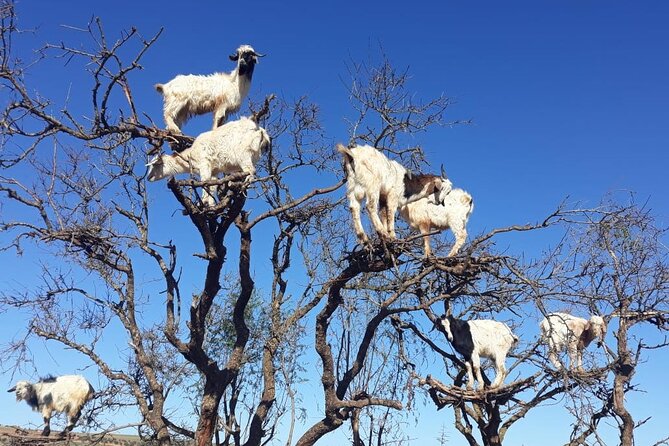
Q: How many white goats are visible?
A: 7